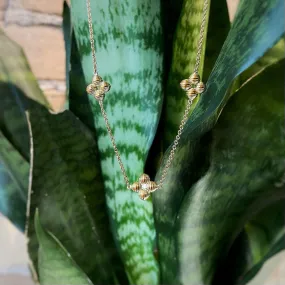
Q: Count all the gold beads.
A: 12